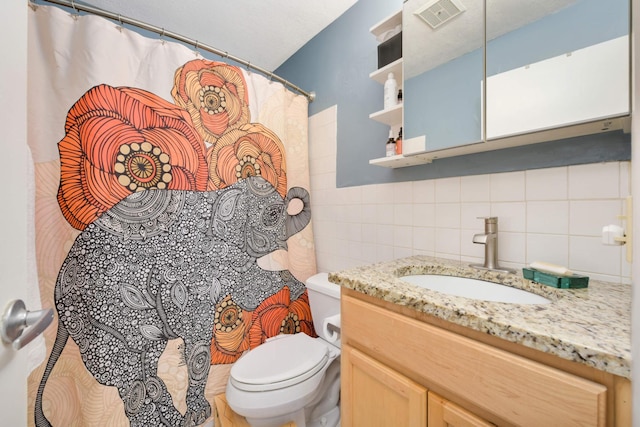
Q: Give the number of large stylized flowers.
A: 5